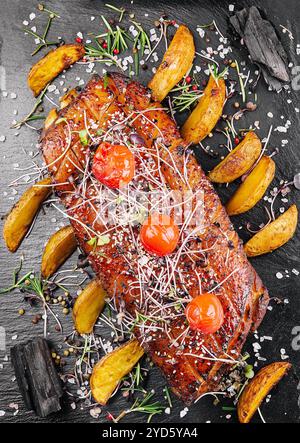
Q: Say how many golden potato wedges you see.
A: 11